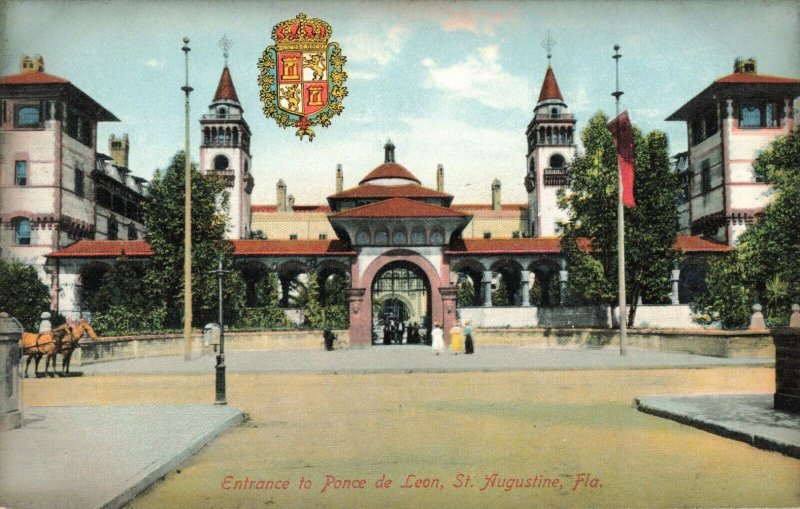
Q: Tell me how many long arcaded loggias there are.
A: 2